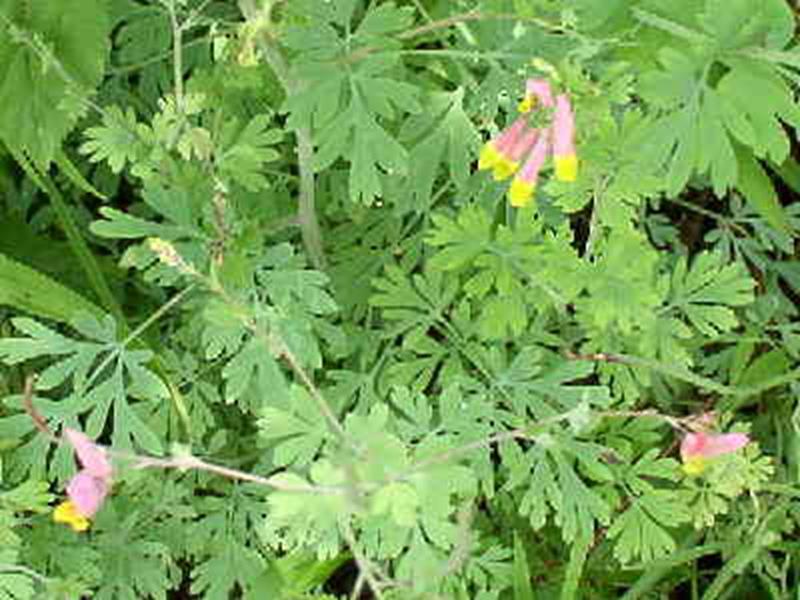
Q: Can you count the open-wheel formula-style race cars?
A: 0